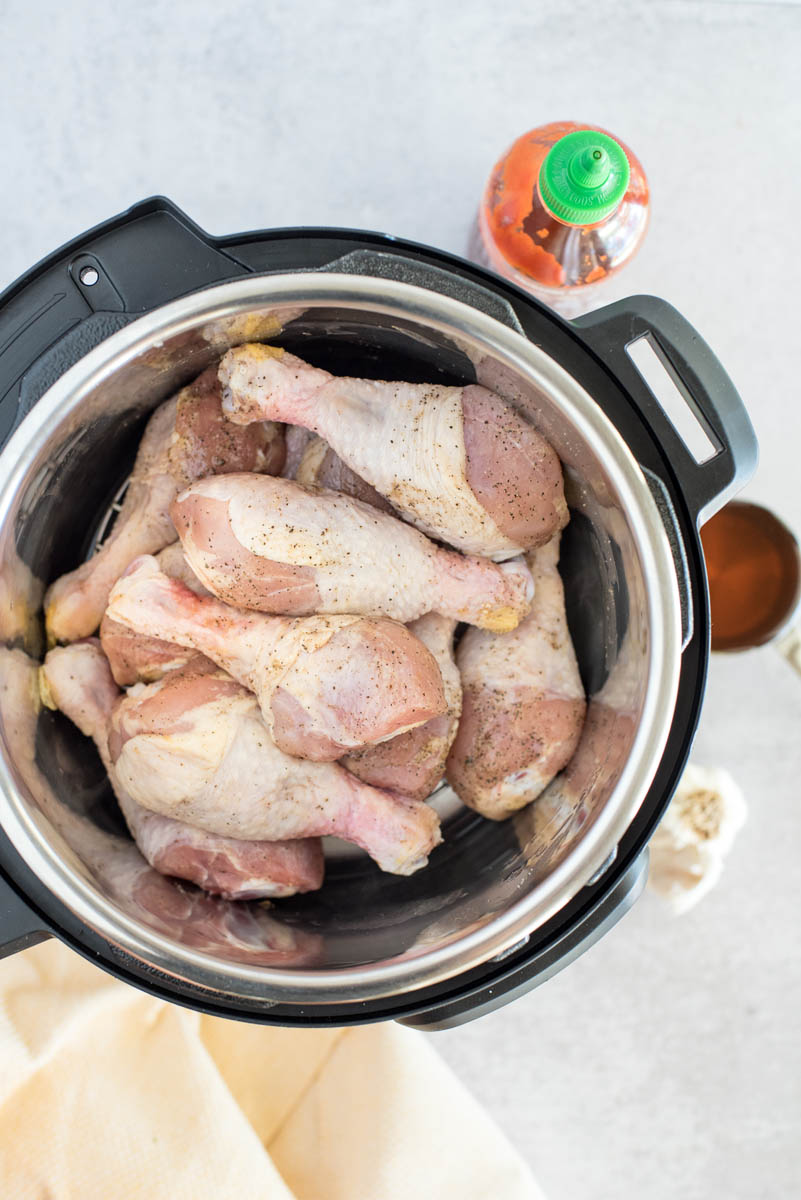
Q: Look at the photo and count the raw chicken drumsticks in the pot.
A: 10